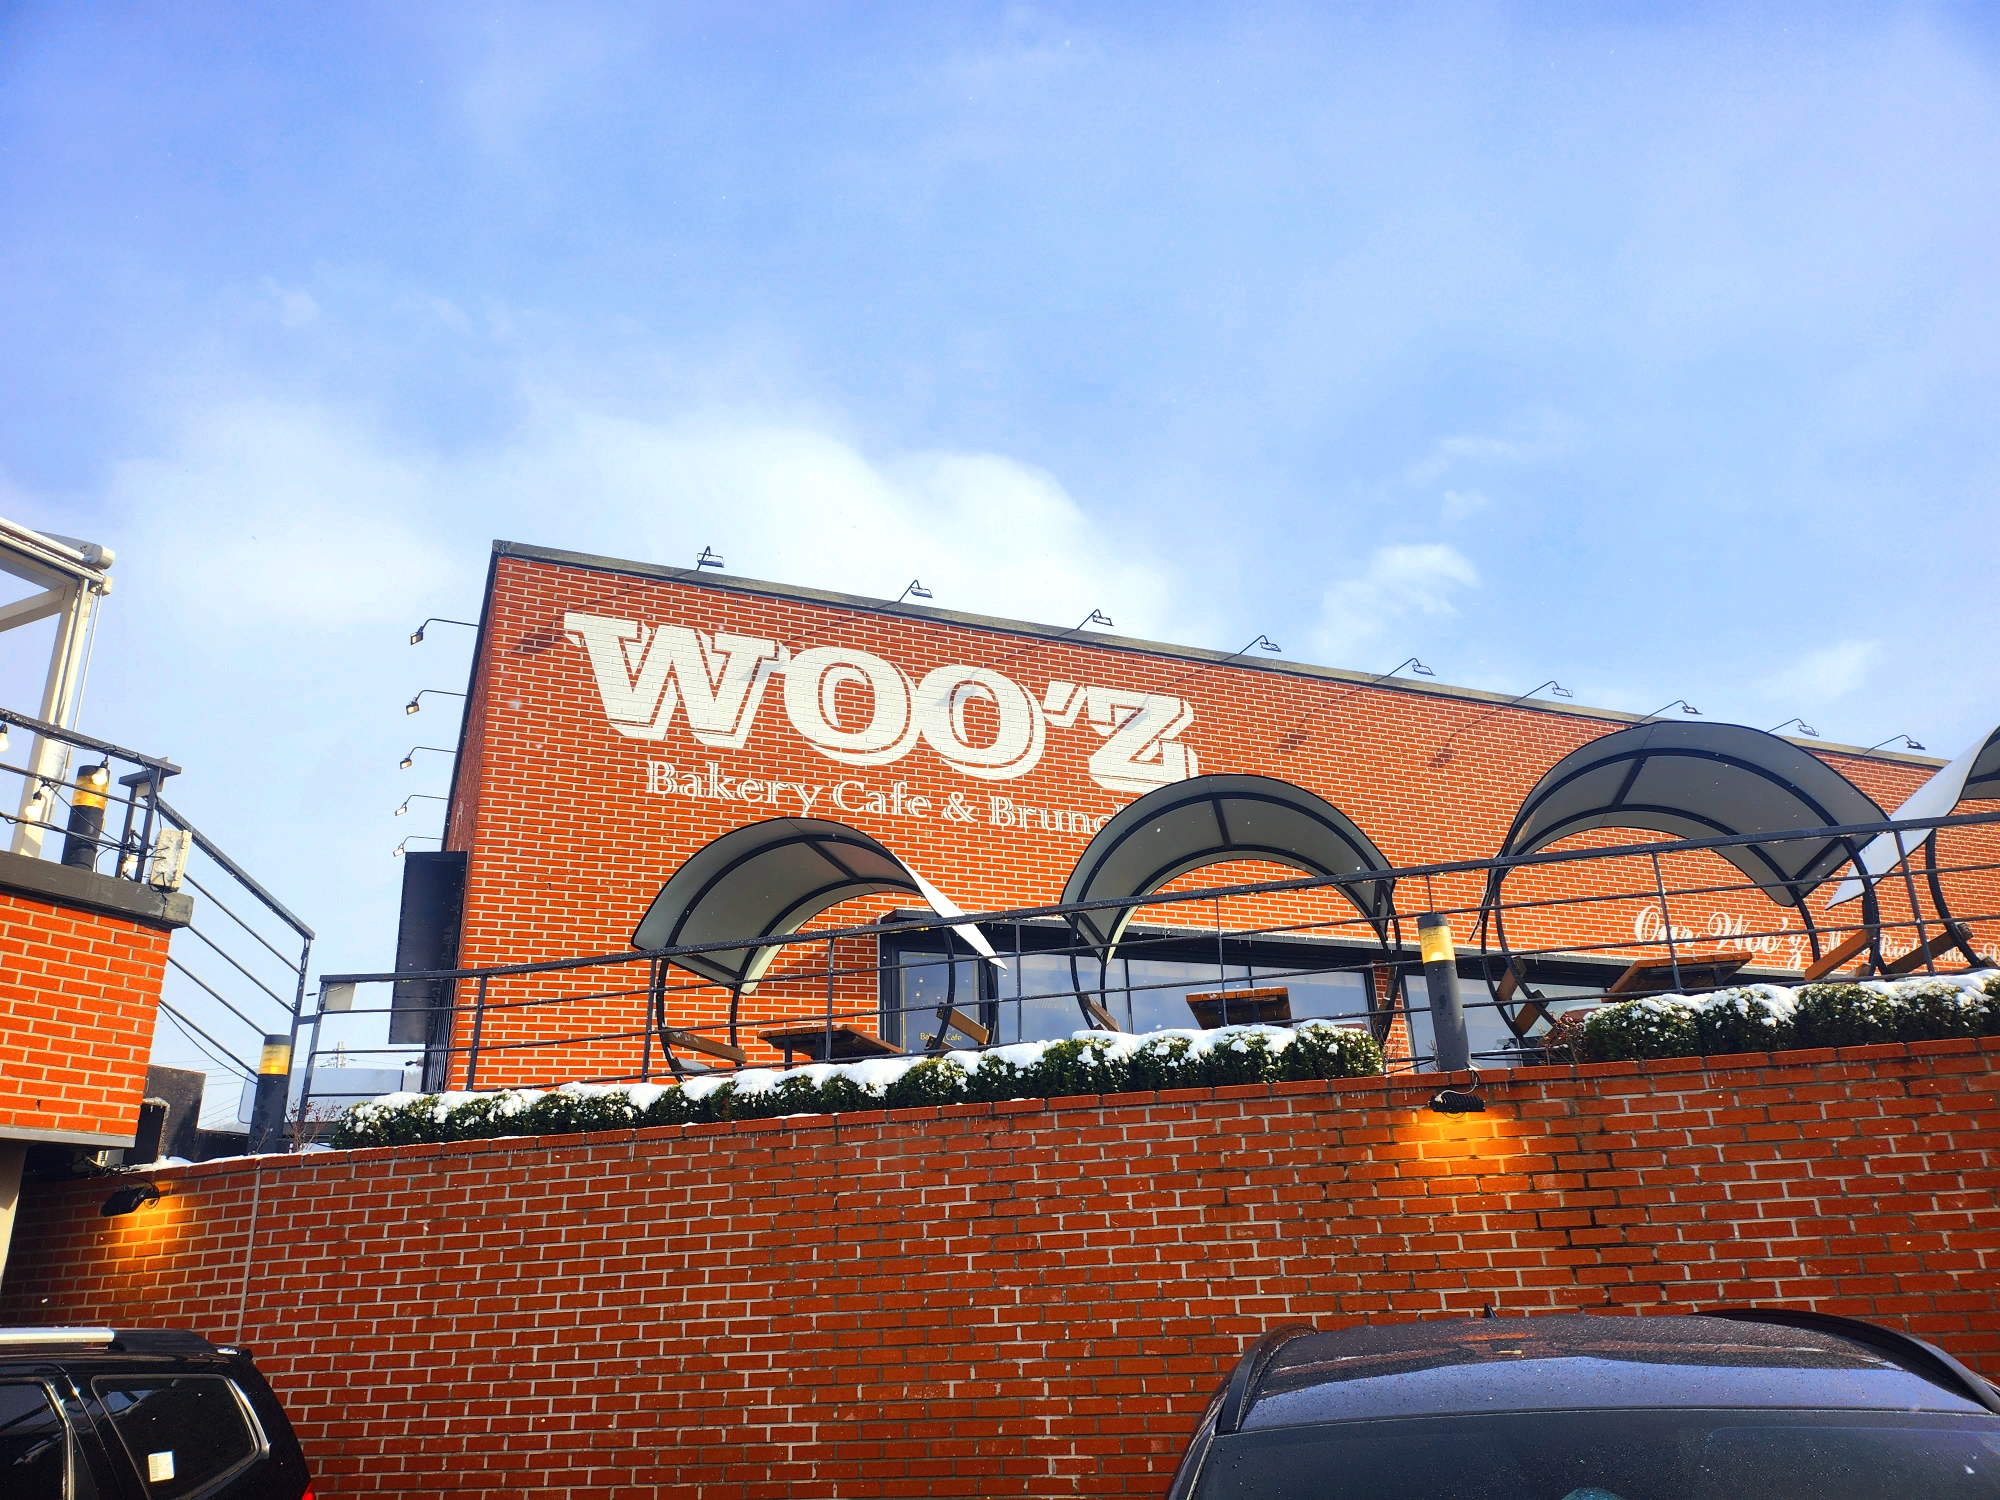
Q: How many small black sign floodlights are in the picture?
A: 14